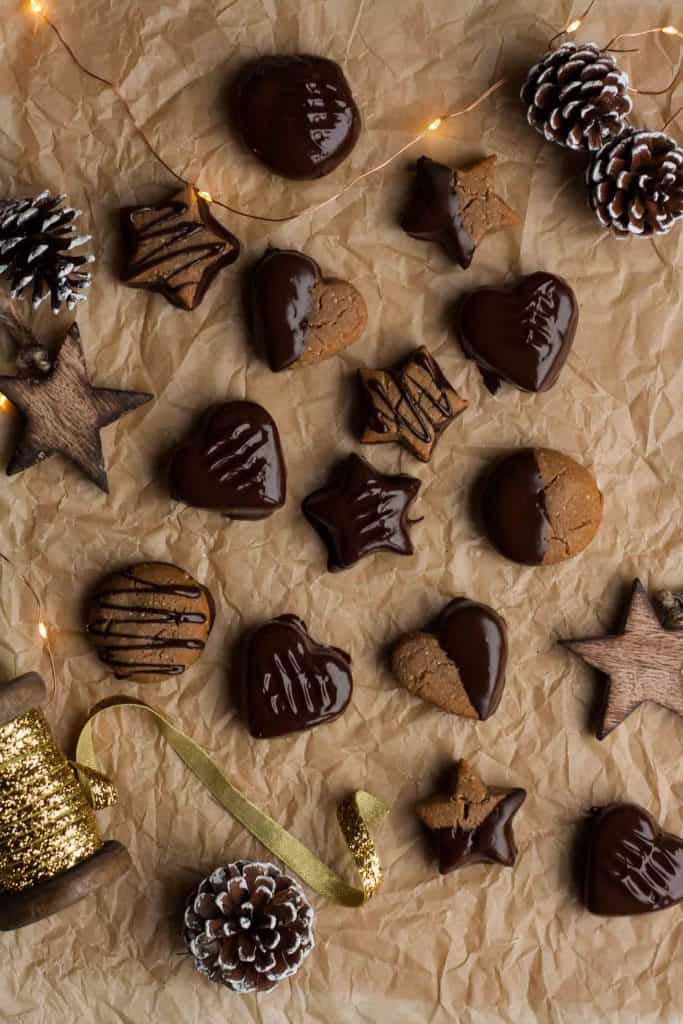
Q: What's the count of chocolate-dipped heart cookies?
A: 6